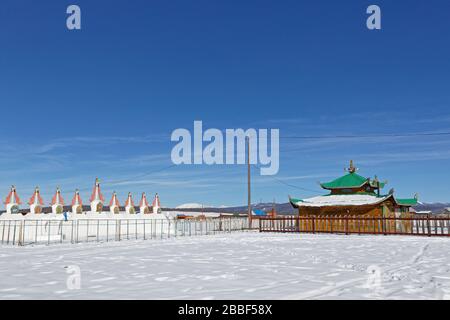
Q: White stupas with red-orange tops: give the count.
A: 9